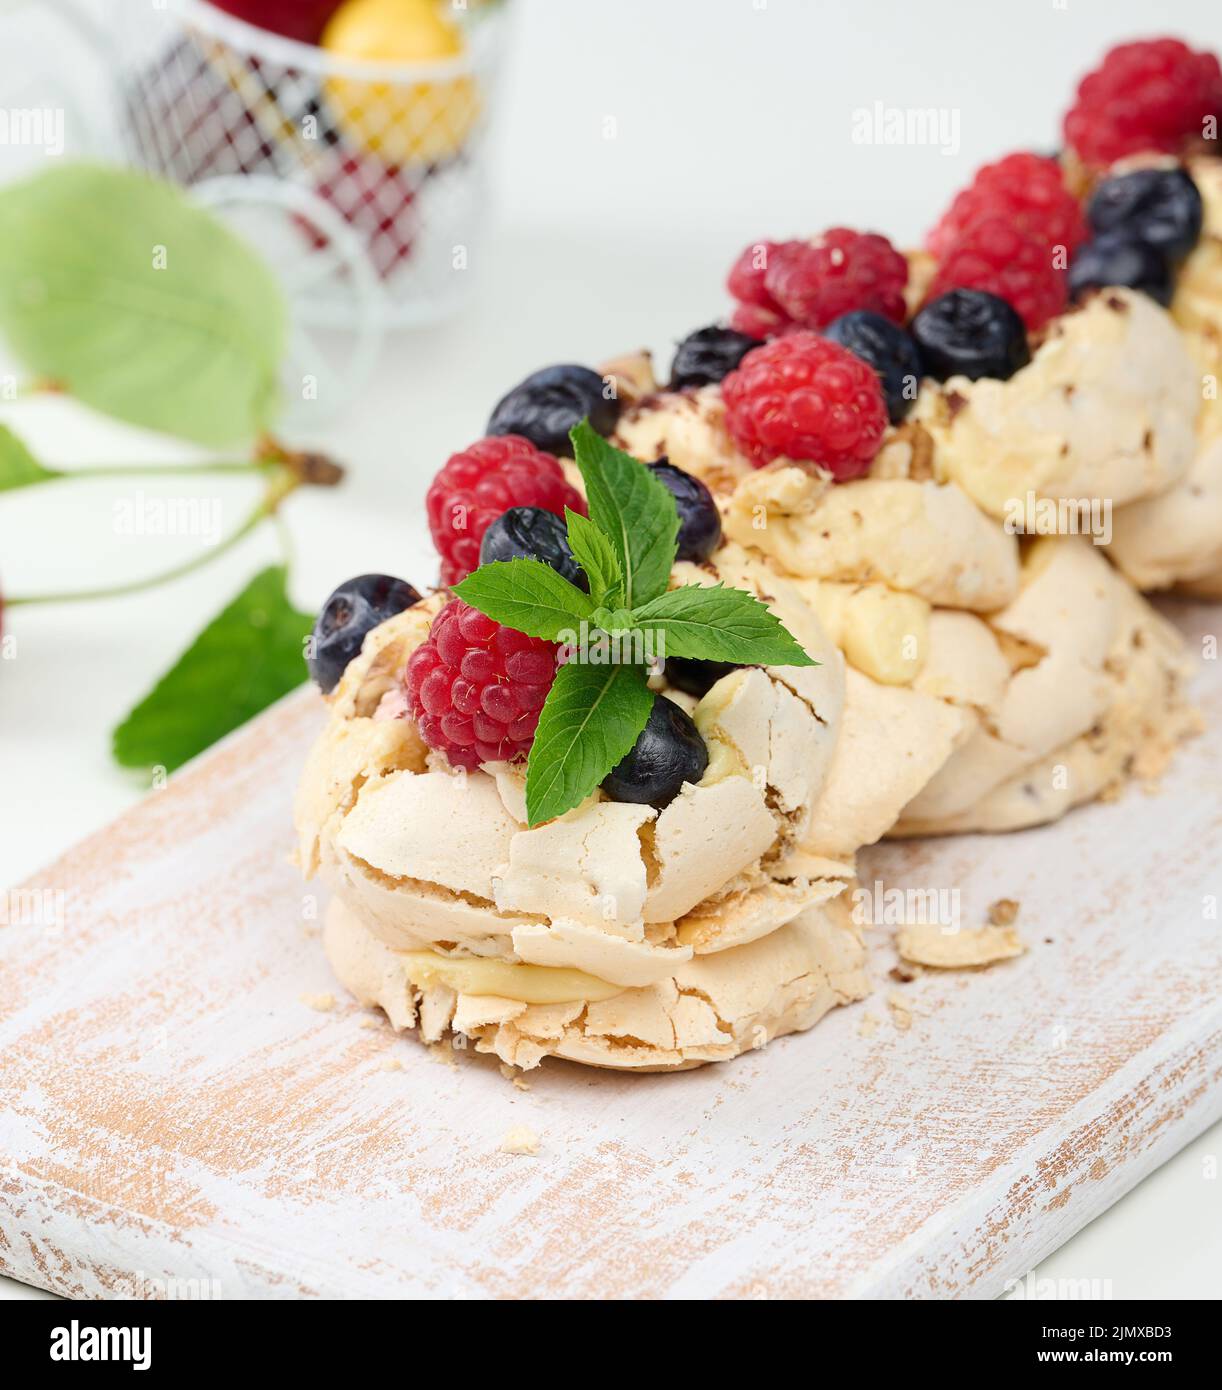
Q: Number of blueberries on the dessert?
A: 11